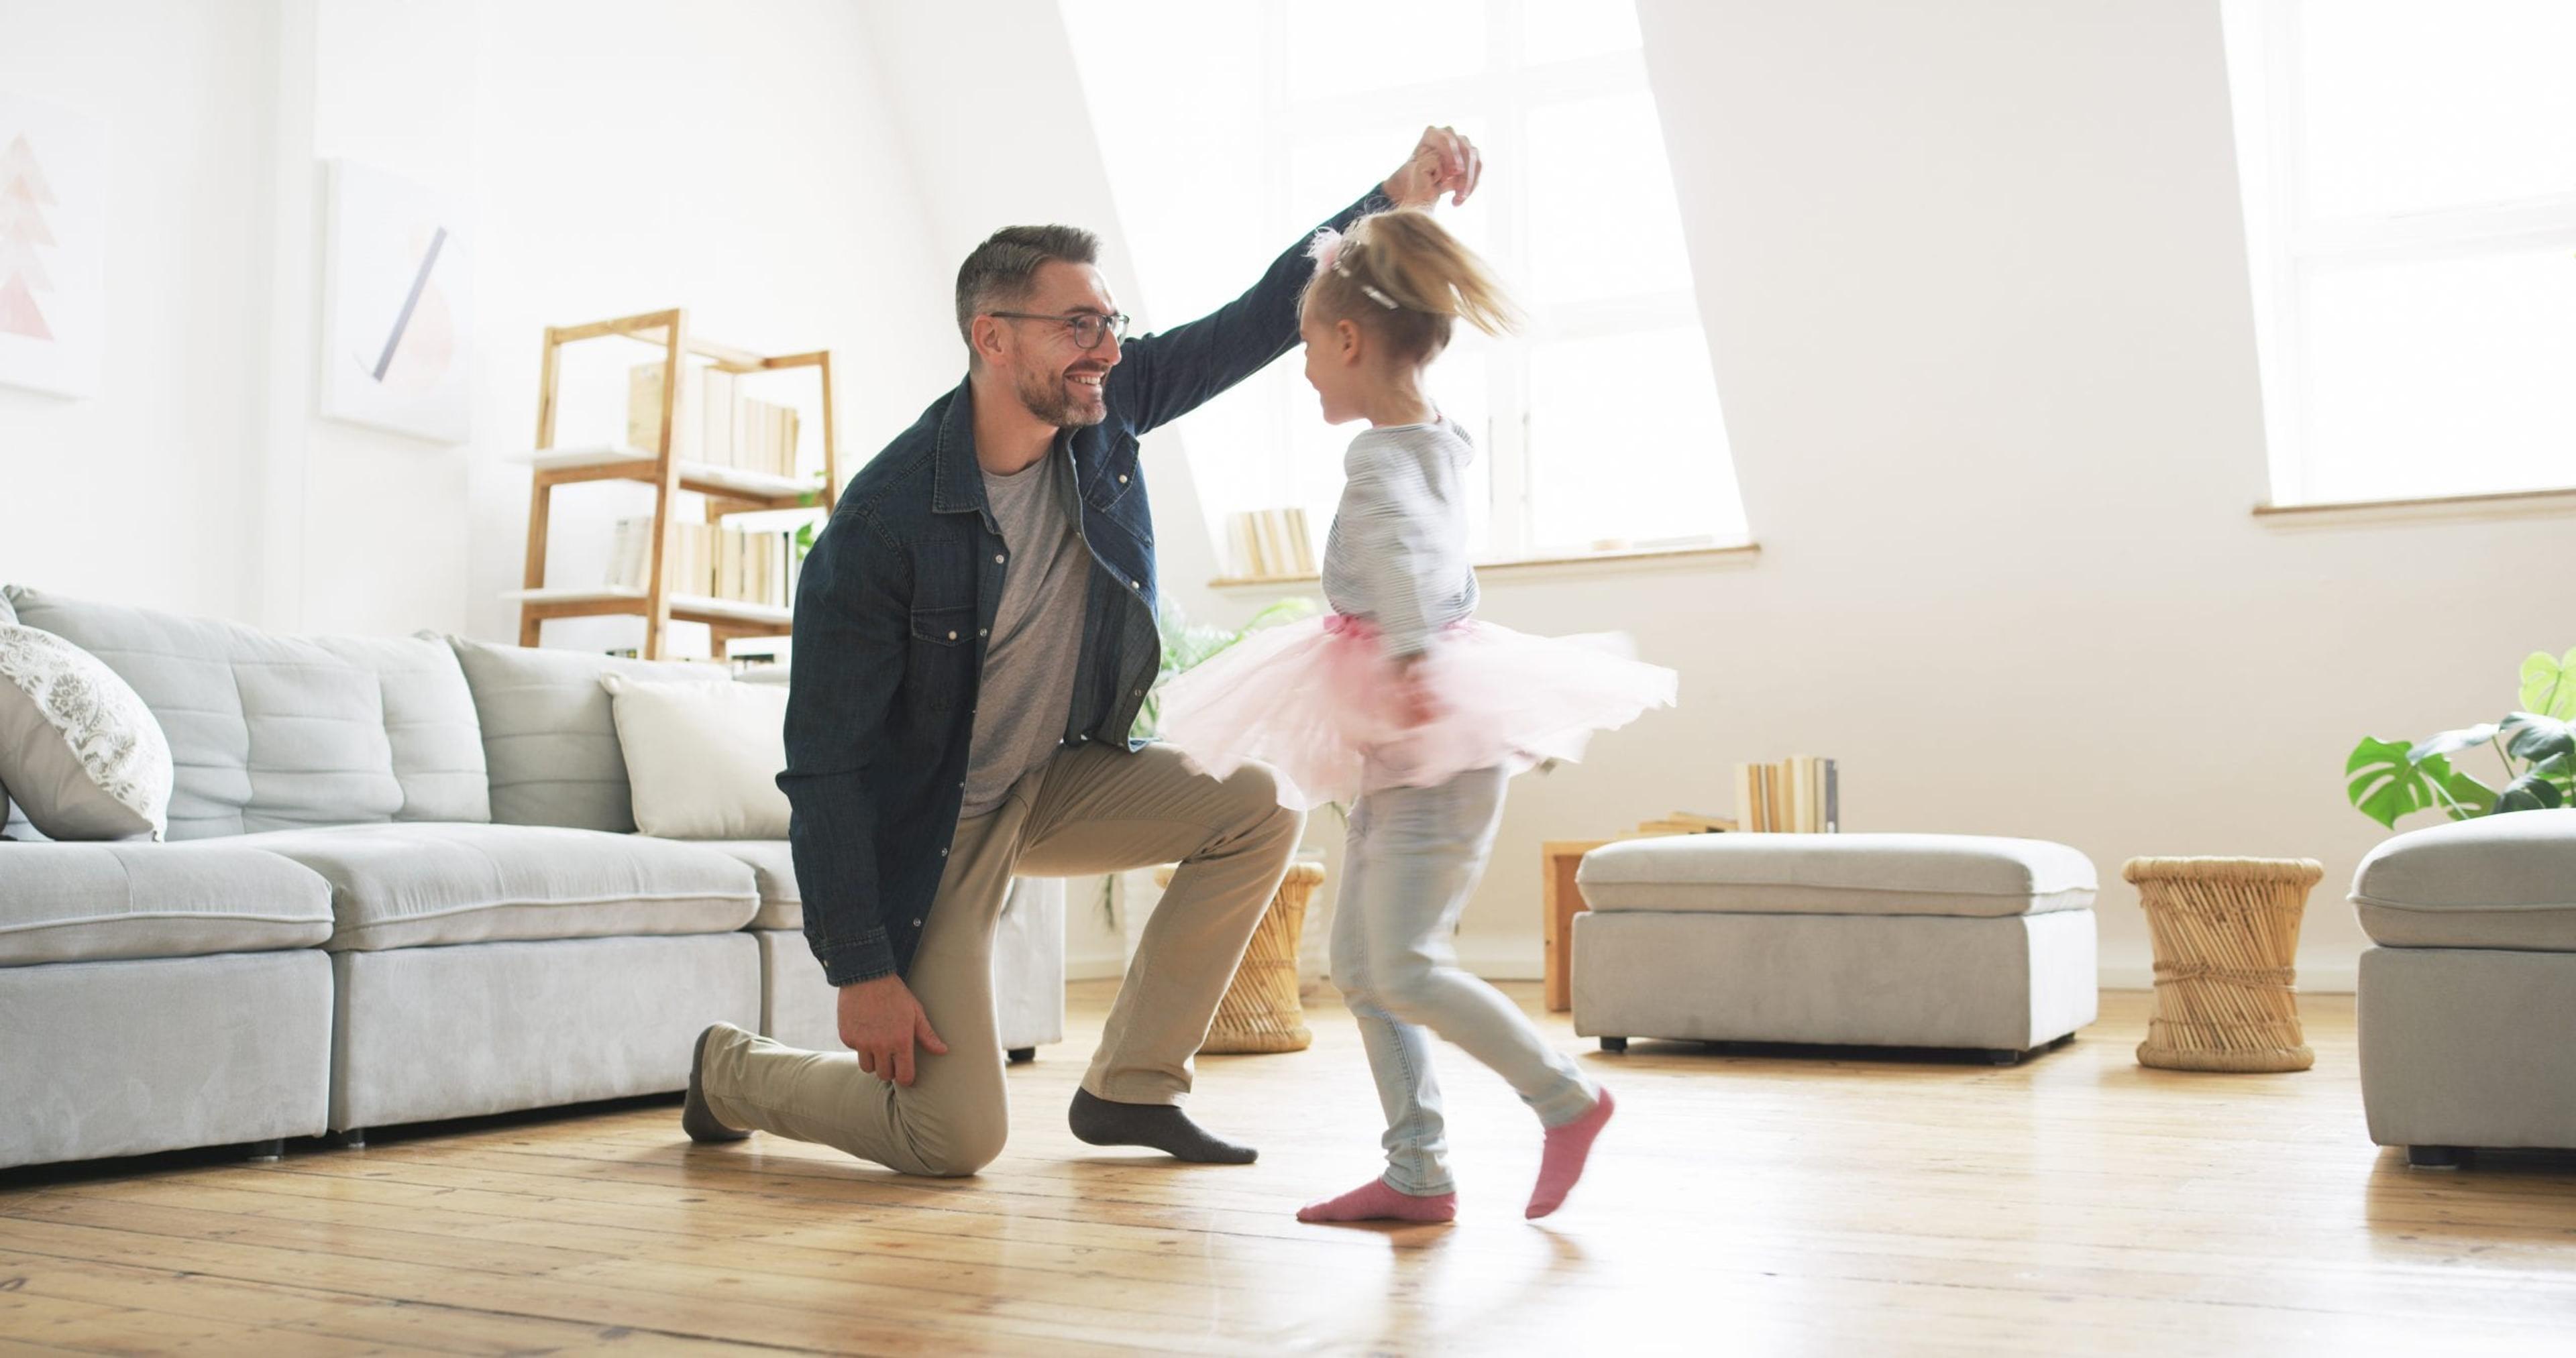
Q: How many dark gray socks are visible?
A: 2